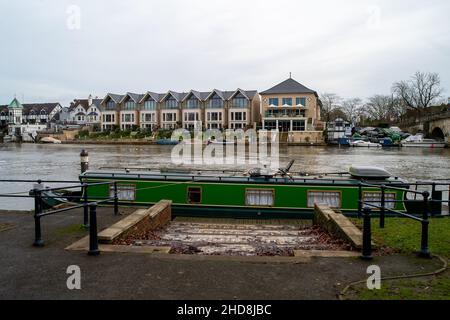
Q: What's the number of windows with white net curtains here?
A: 4